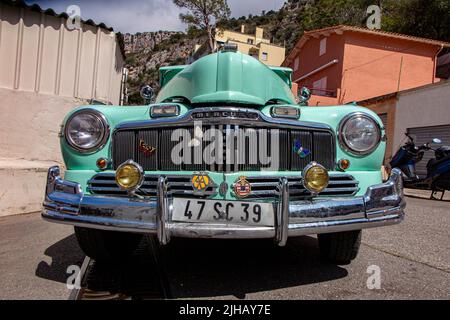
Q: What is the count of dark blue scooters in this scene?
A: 1